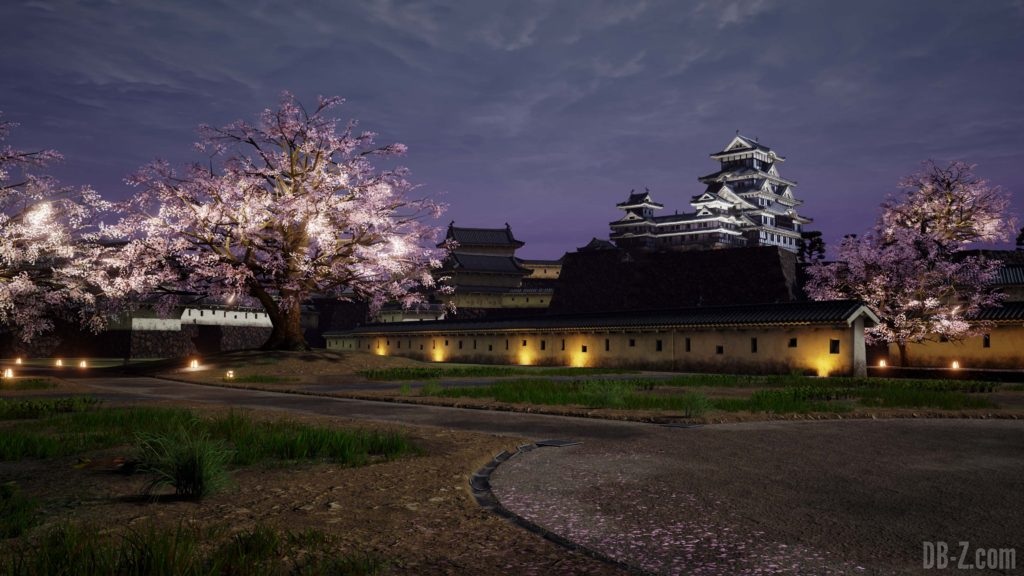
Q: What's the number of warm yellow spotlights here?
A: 5